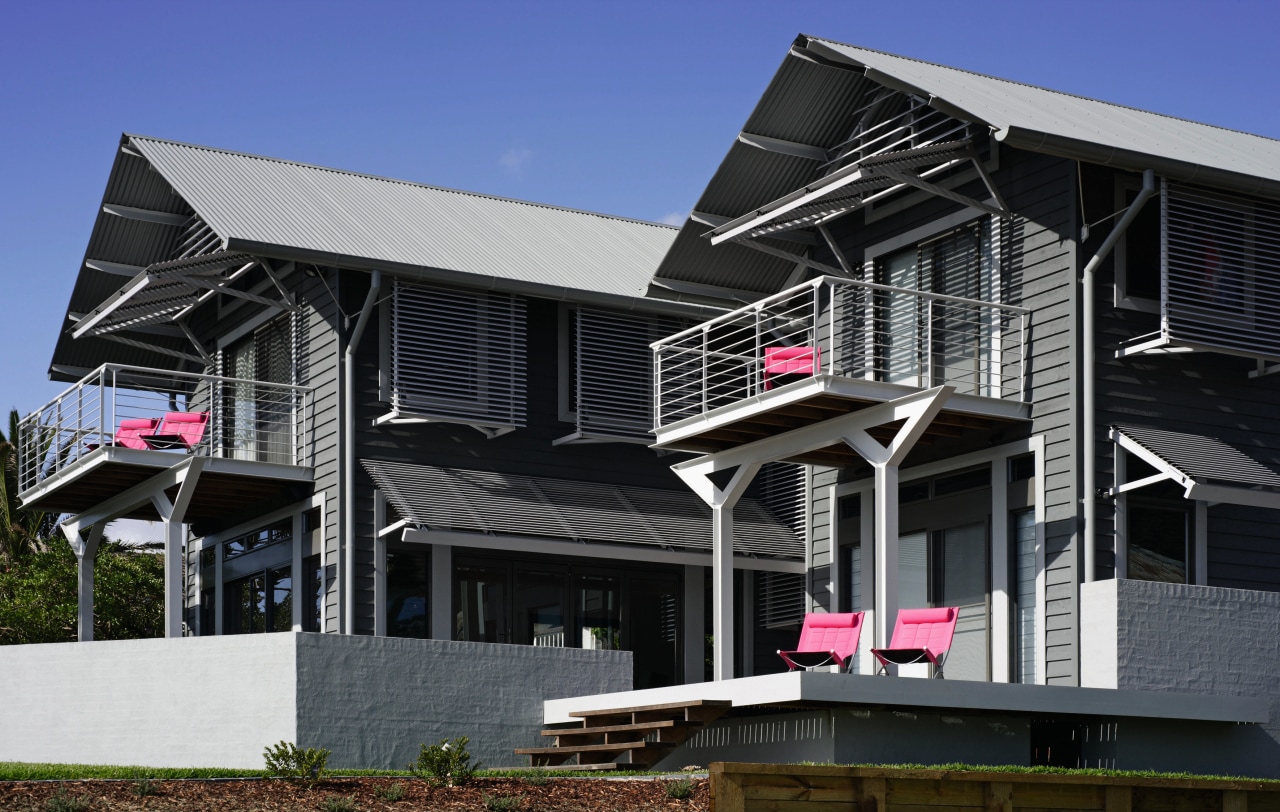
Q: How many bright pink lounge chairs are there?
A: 5